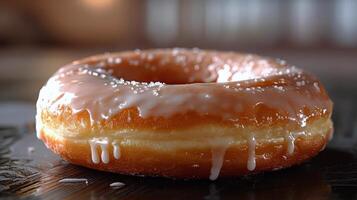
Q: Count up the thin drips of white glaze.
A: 6